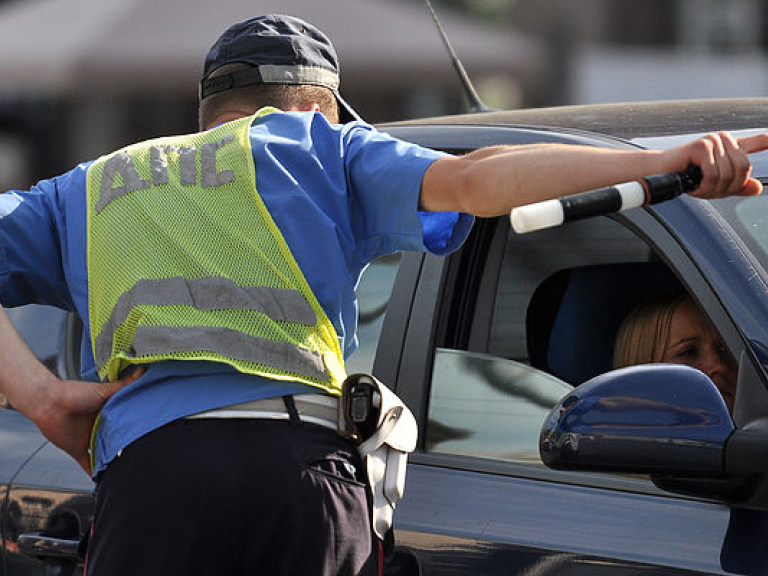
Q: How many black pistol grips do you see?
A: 1